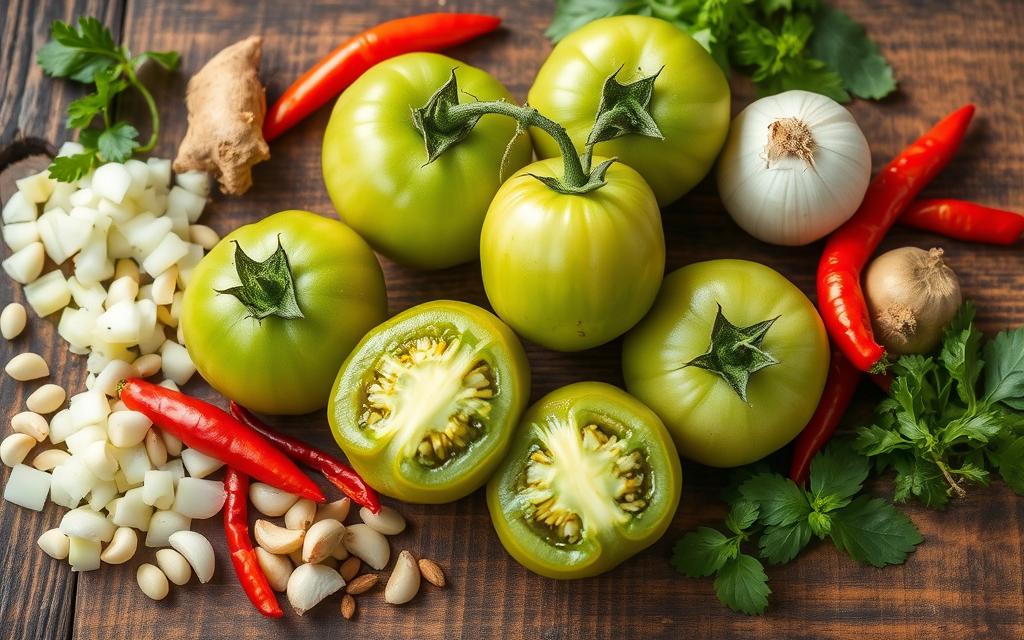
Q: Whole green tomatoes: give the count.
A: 5